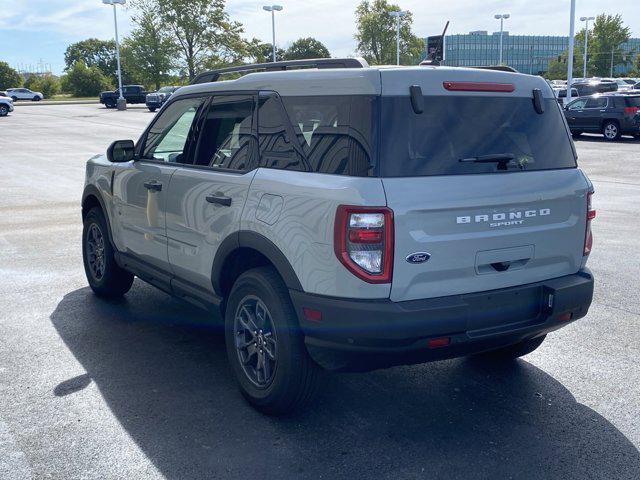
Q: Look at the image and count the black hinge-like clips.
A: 2